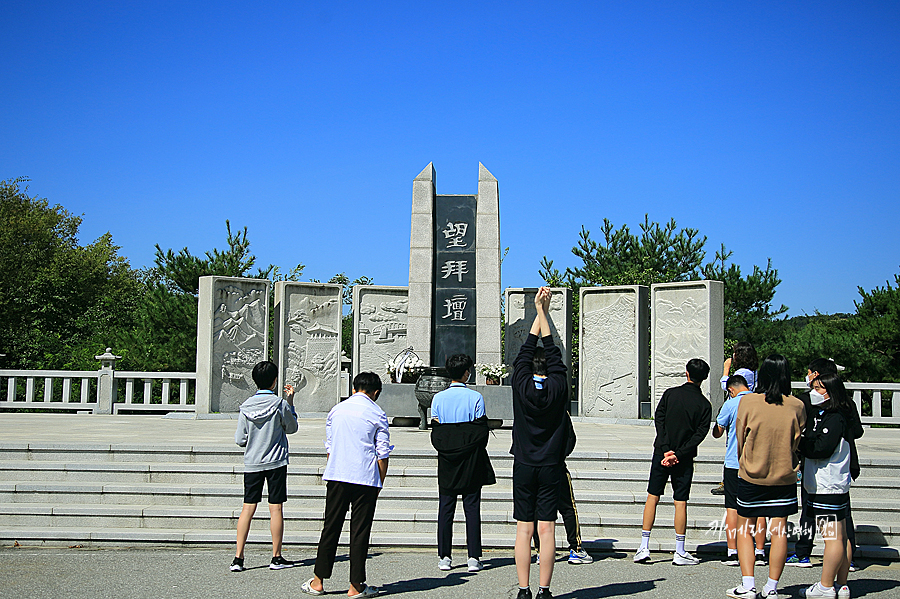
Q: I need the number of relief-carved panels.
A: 6